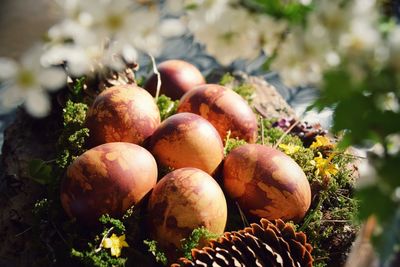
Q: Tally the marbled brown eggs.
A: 7